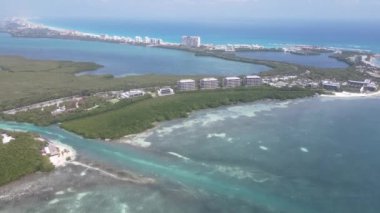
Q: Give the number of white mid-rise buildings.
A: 4